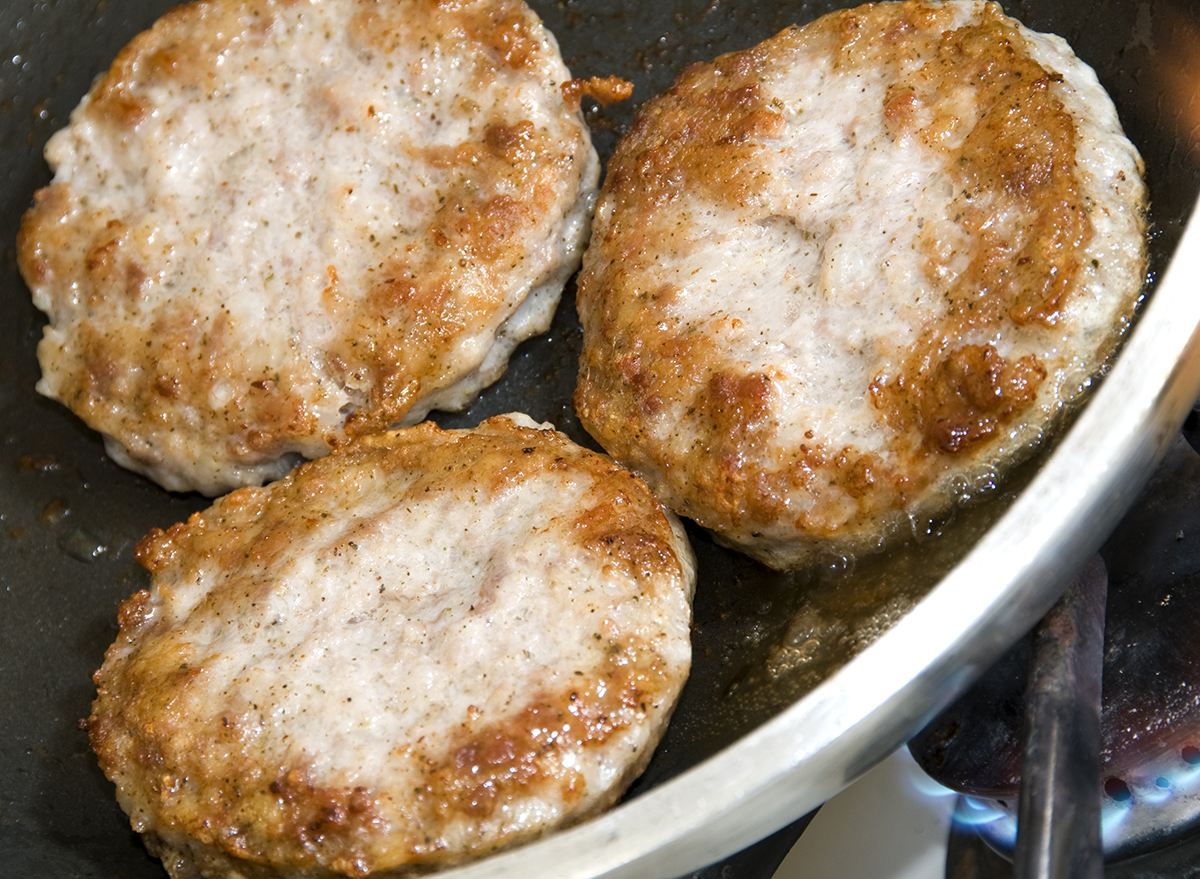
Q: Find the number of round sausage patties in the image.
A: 3